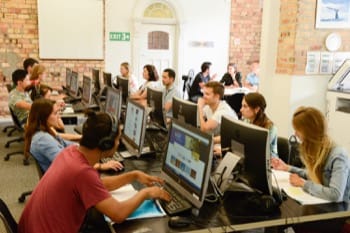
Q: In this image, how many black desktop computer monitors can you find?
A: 12